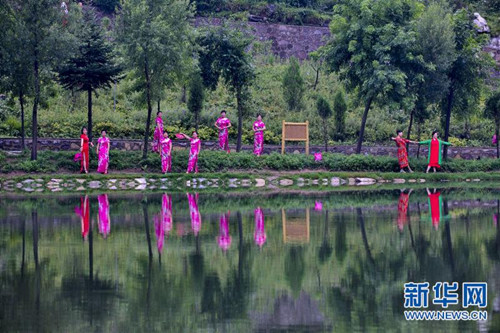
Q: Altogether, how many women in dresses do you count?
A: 9